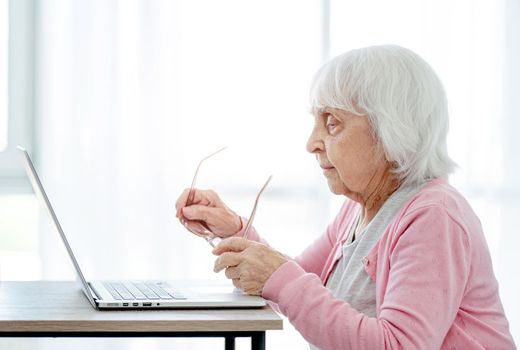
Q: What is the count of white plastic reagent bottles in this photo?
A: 0